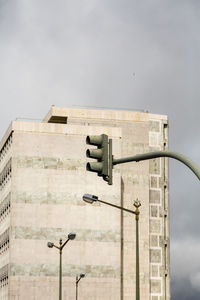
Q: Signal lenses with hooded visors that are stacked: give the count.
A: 3